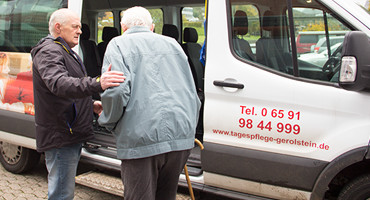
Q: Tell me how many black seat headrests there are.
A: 6